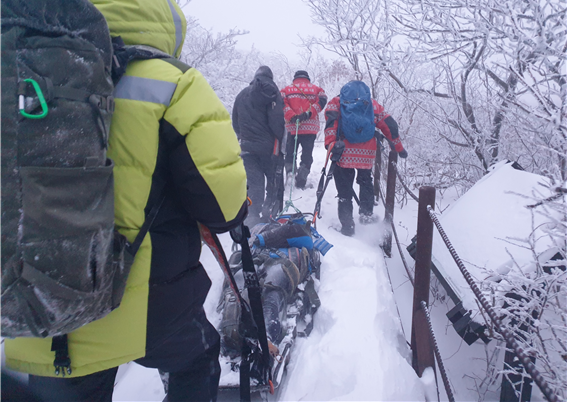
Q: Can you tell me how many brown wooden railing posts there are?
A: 3